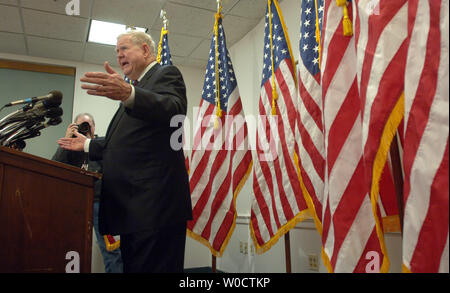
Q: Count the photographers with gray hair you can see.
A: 1